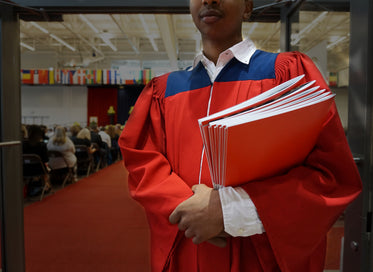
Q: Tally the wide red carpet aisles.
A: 1